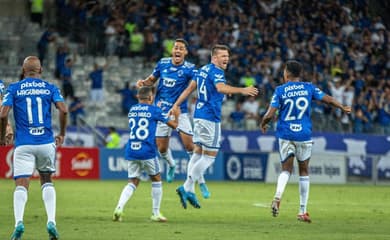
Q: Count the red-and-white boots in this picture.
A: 2